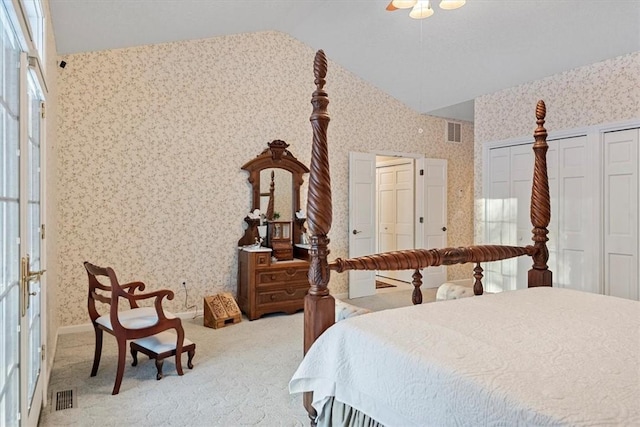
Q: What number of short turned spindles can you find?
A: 2